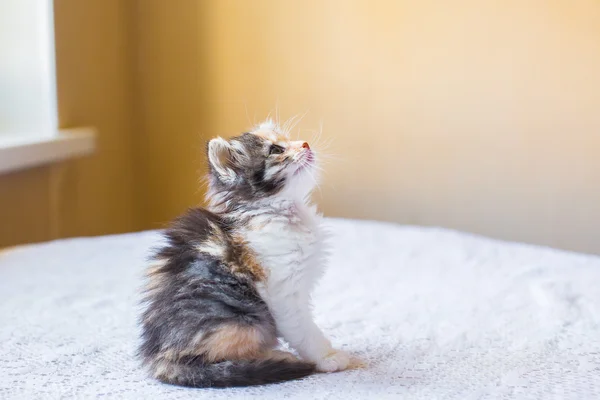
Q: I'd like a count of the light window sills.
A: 1